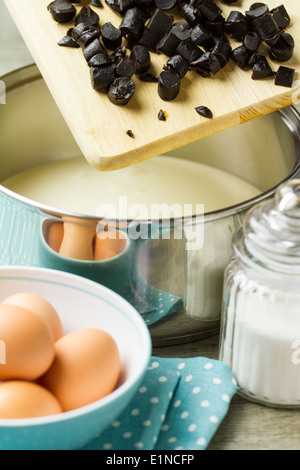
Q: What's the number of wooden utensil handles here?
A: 0